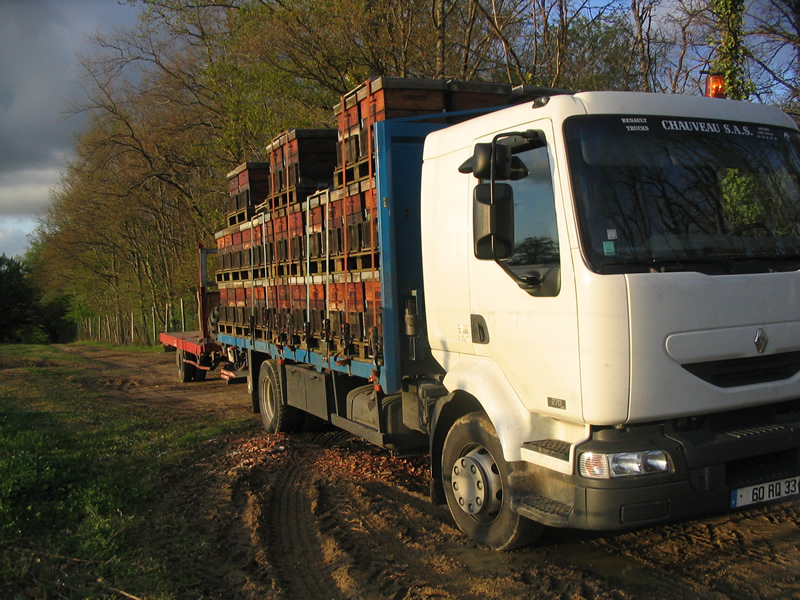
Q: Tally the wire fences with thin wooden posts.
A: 1